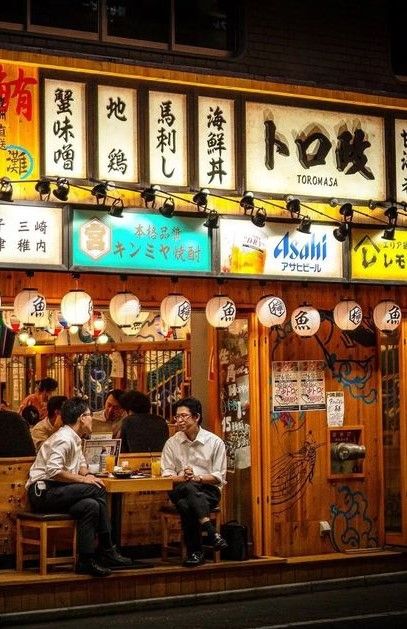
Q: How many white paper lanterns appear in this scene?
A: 9